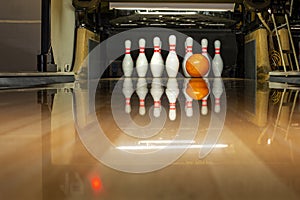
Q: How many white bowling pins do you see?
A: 7